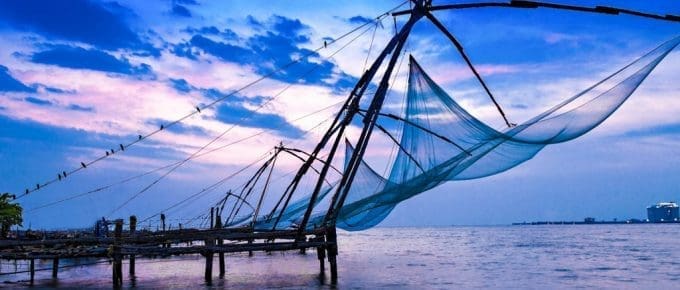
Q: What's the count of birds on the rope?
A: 13